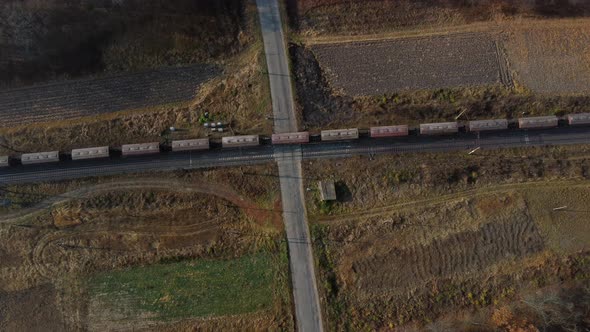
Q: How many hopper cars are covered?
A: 13